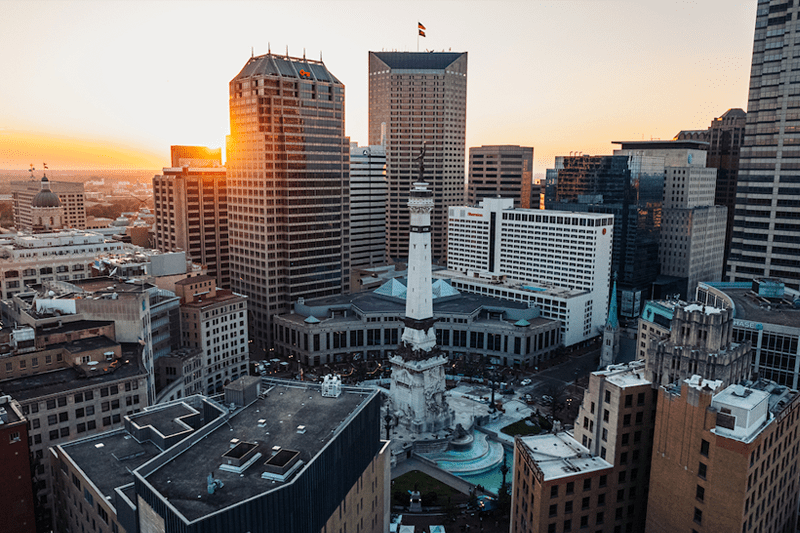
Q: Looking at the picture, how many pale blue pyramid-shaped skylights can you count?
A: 2